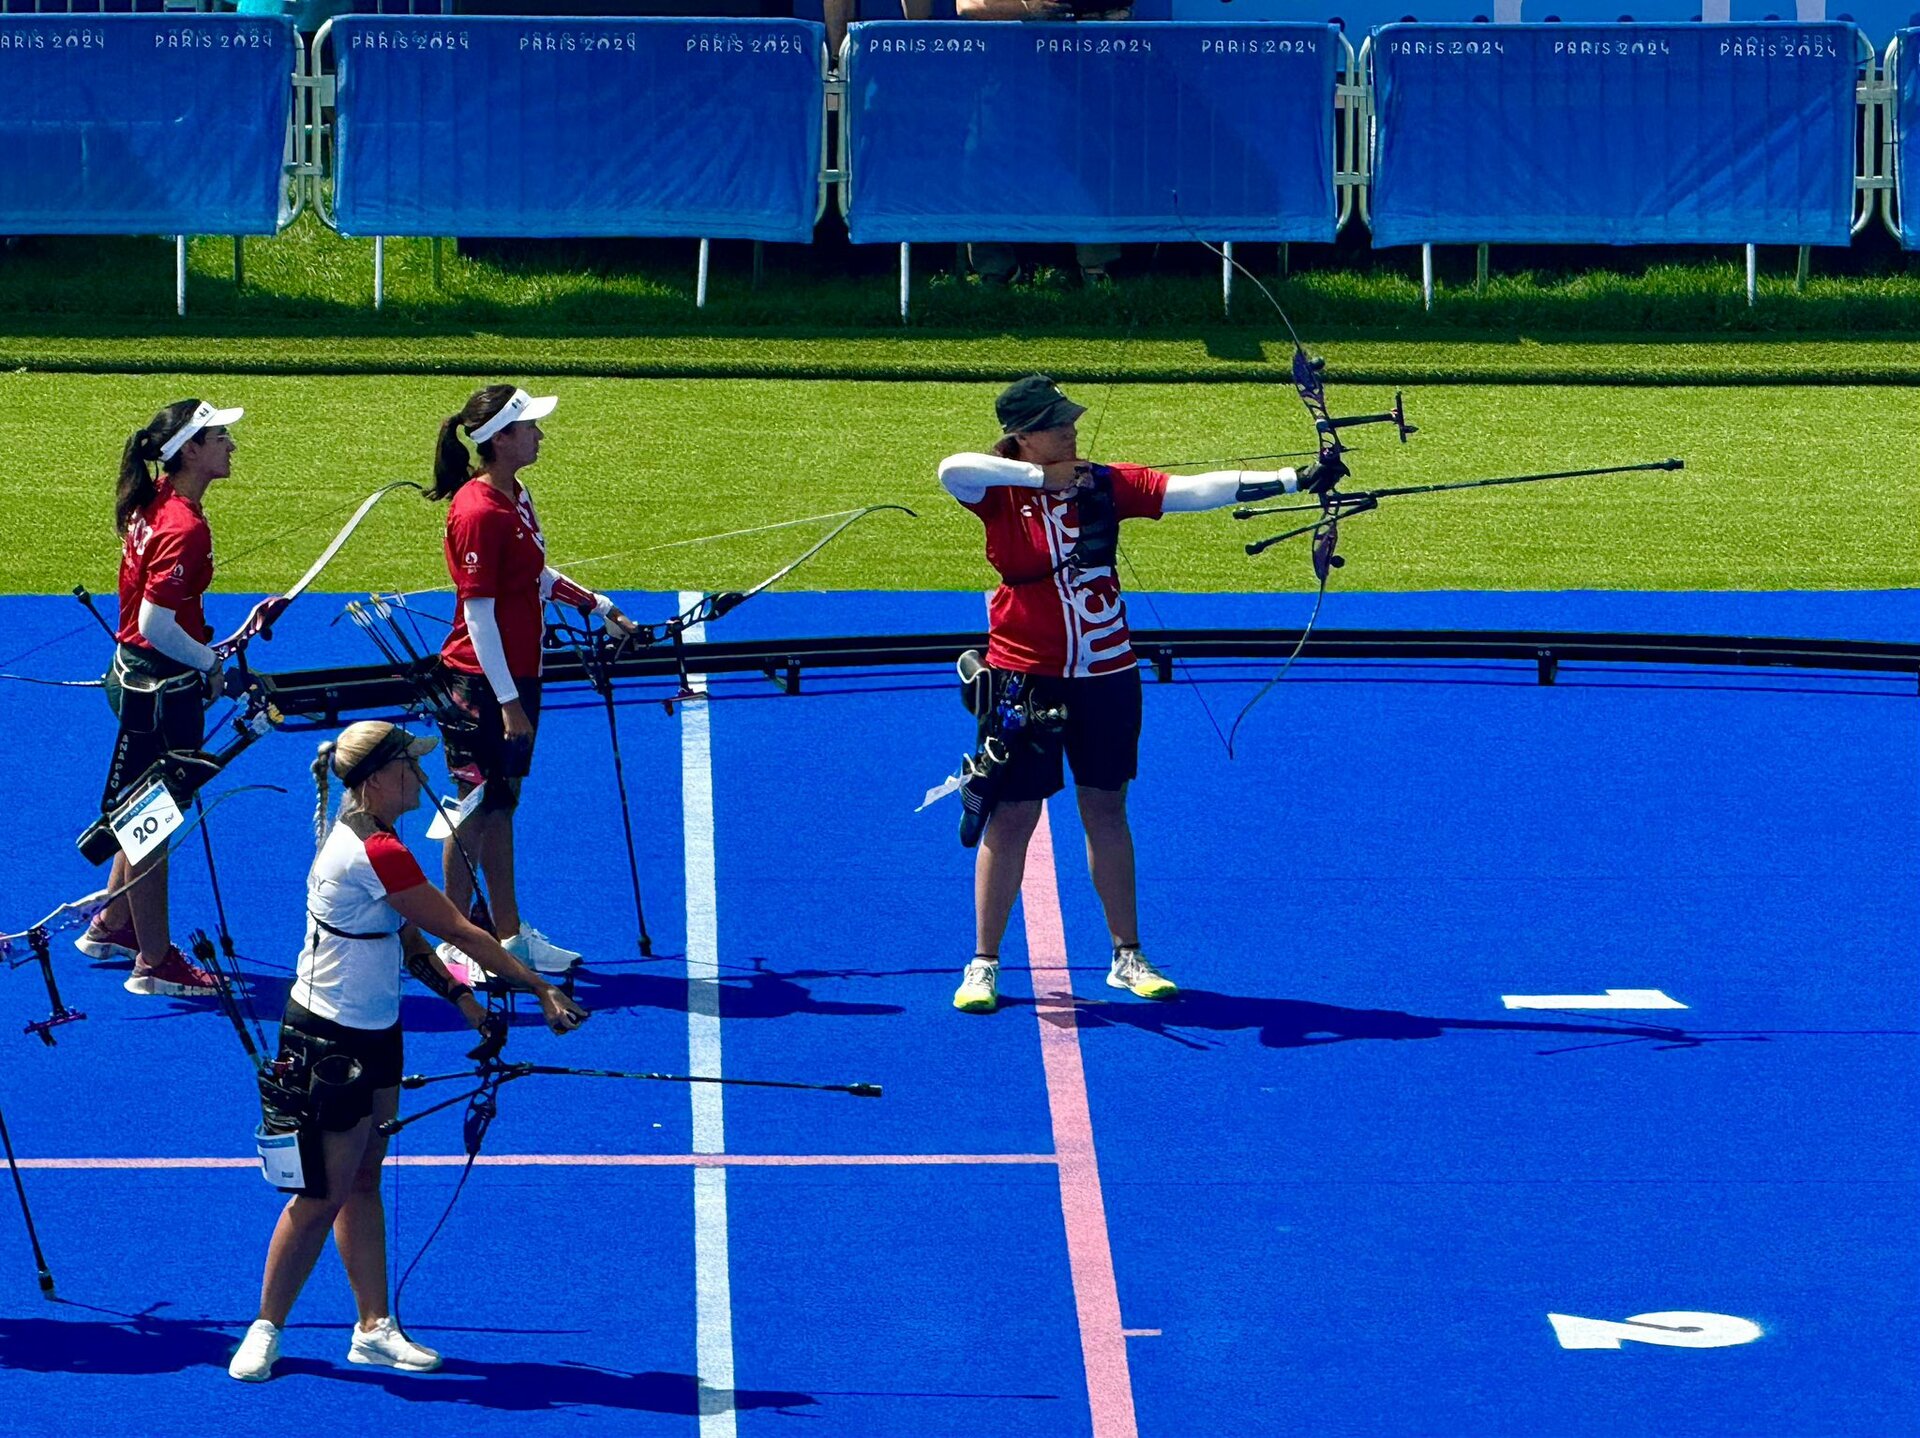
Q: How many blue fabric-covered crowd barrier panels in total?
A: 5